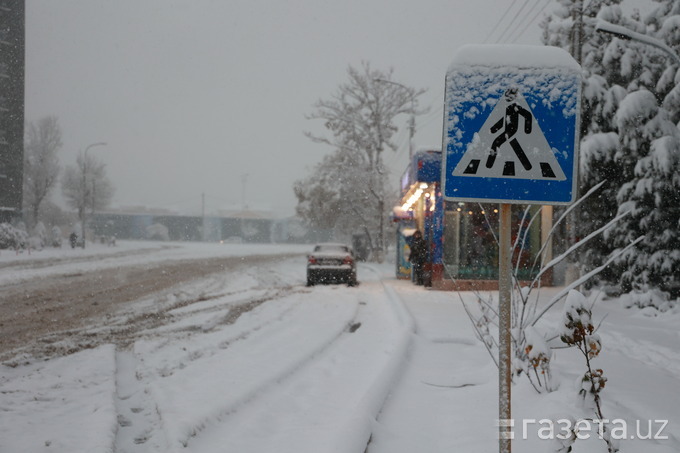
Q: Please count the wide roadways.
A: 1